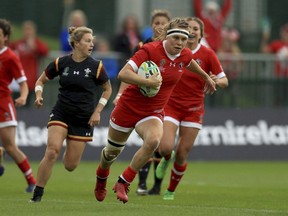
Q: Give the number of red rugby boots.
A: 2